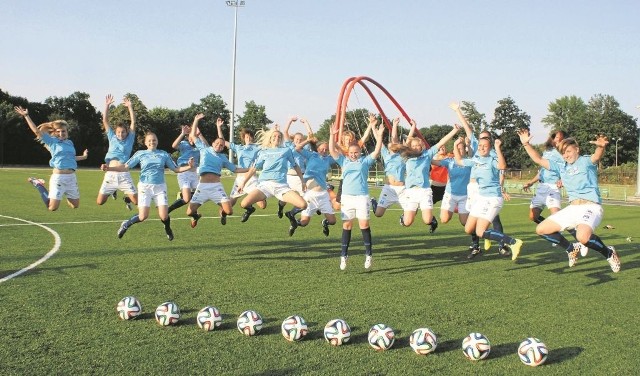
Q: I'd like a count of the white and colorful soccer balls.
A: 10